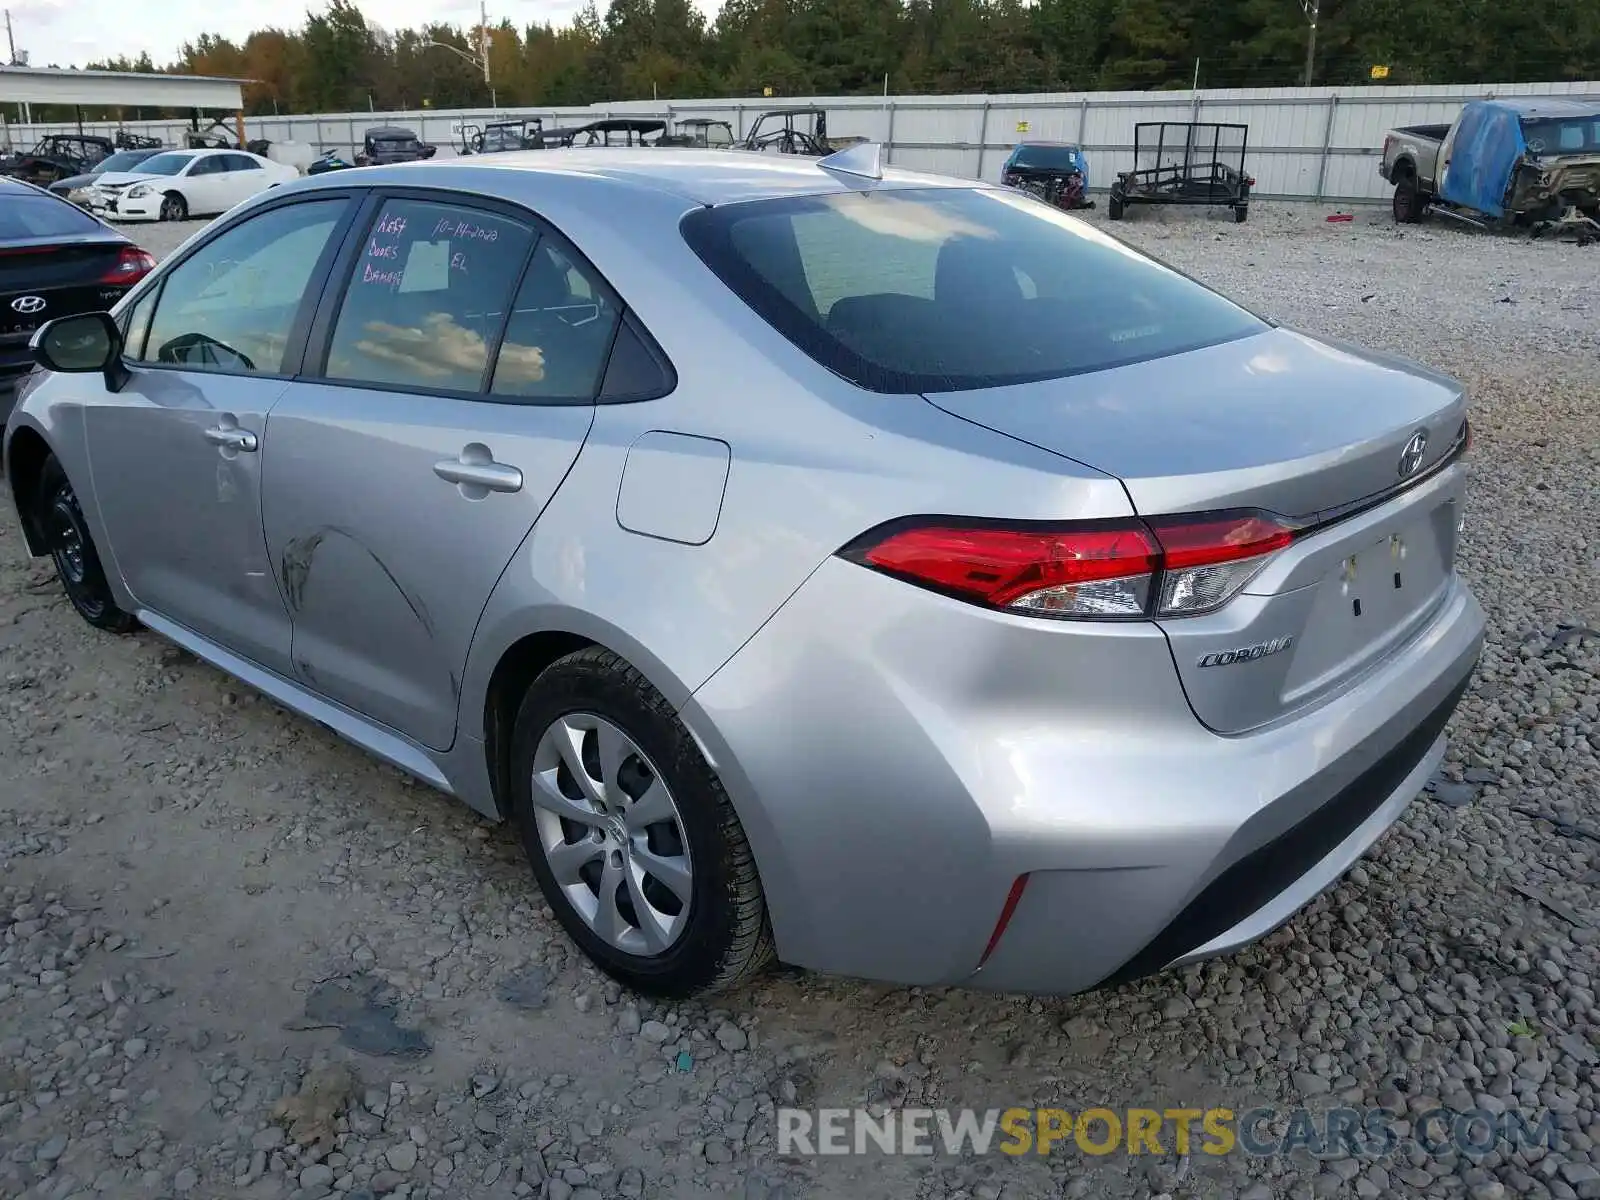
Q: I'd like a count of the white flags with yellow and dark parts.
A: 0